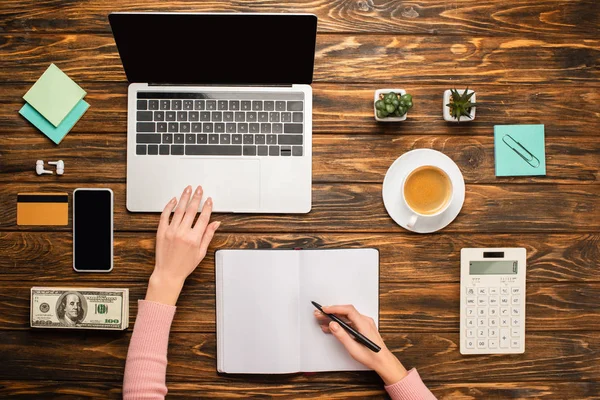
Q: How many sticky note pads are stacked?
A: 2